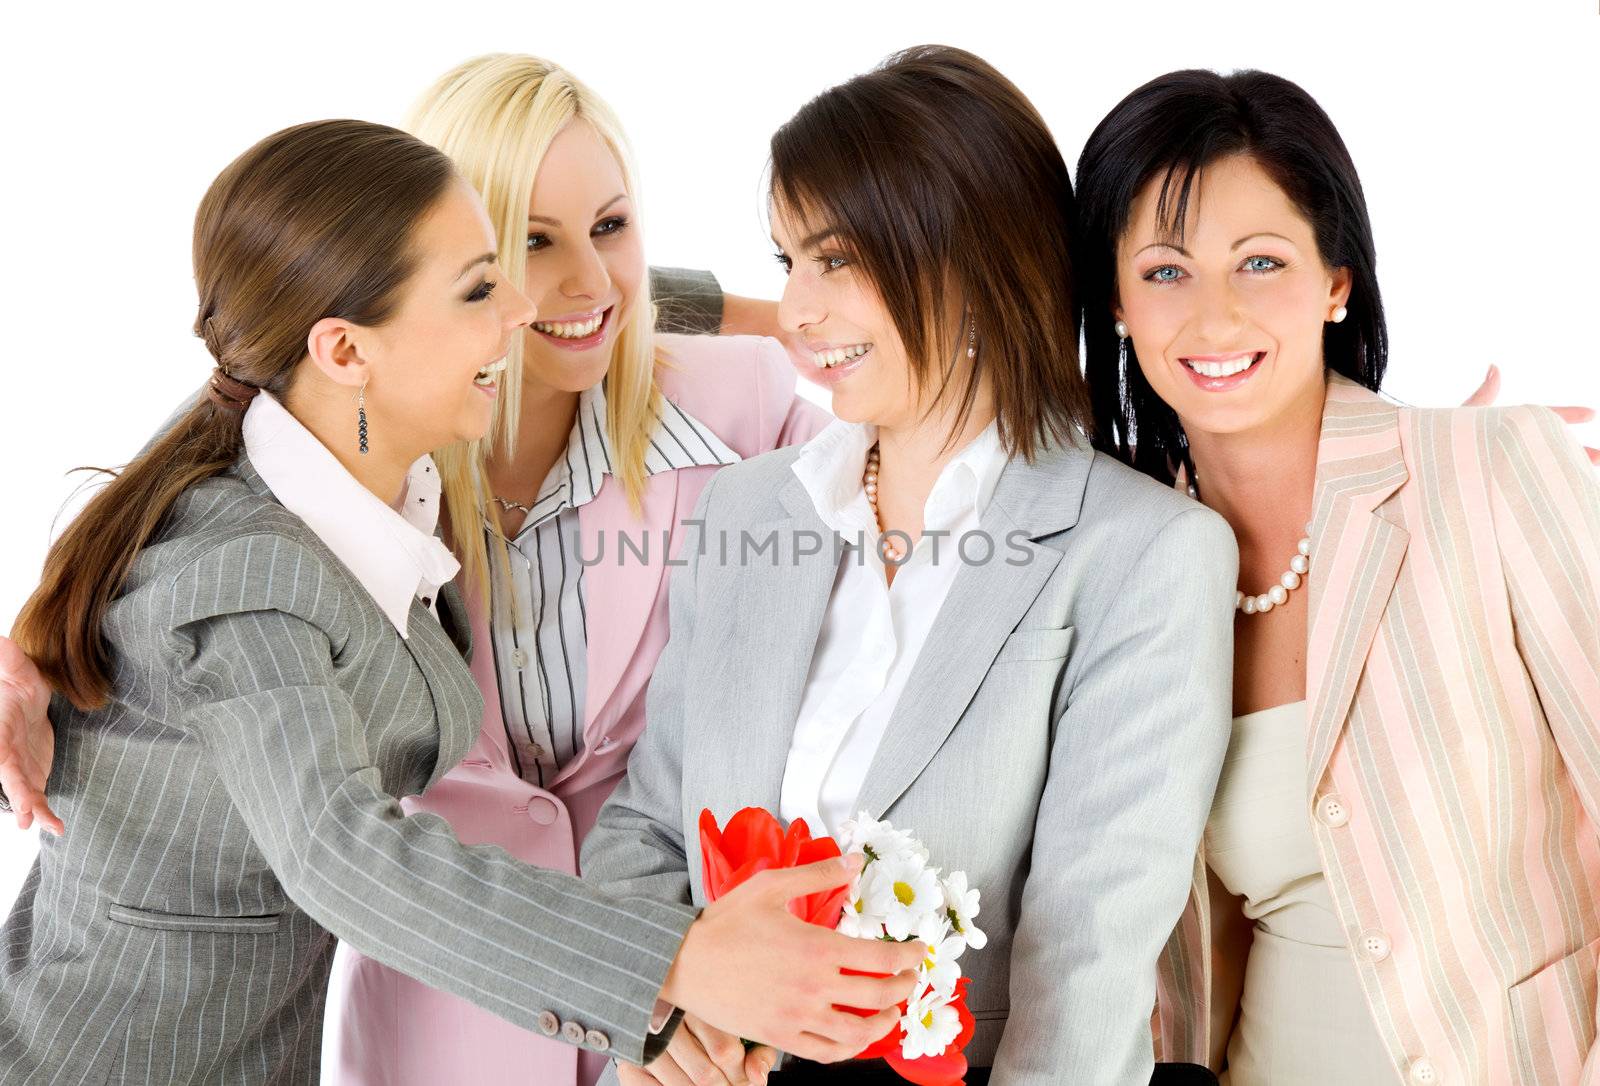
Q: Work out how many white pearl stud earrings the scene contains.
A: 2